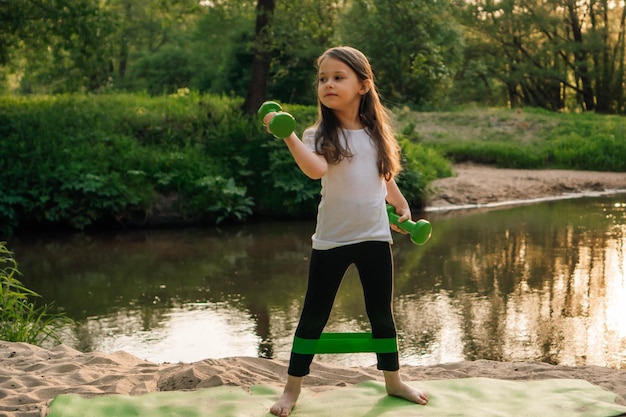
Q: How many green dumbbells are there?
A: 2